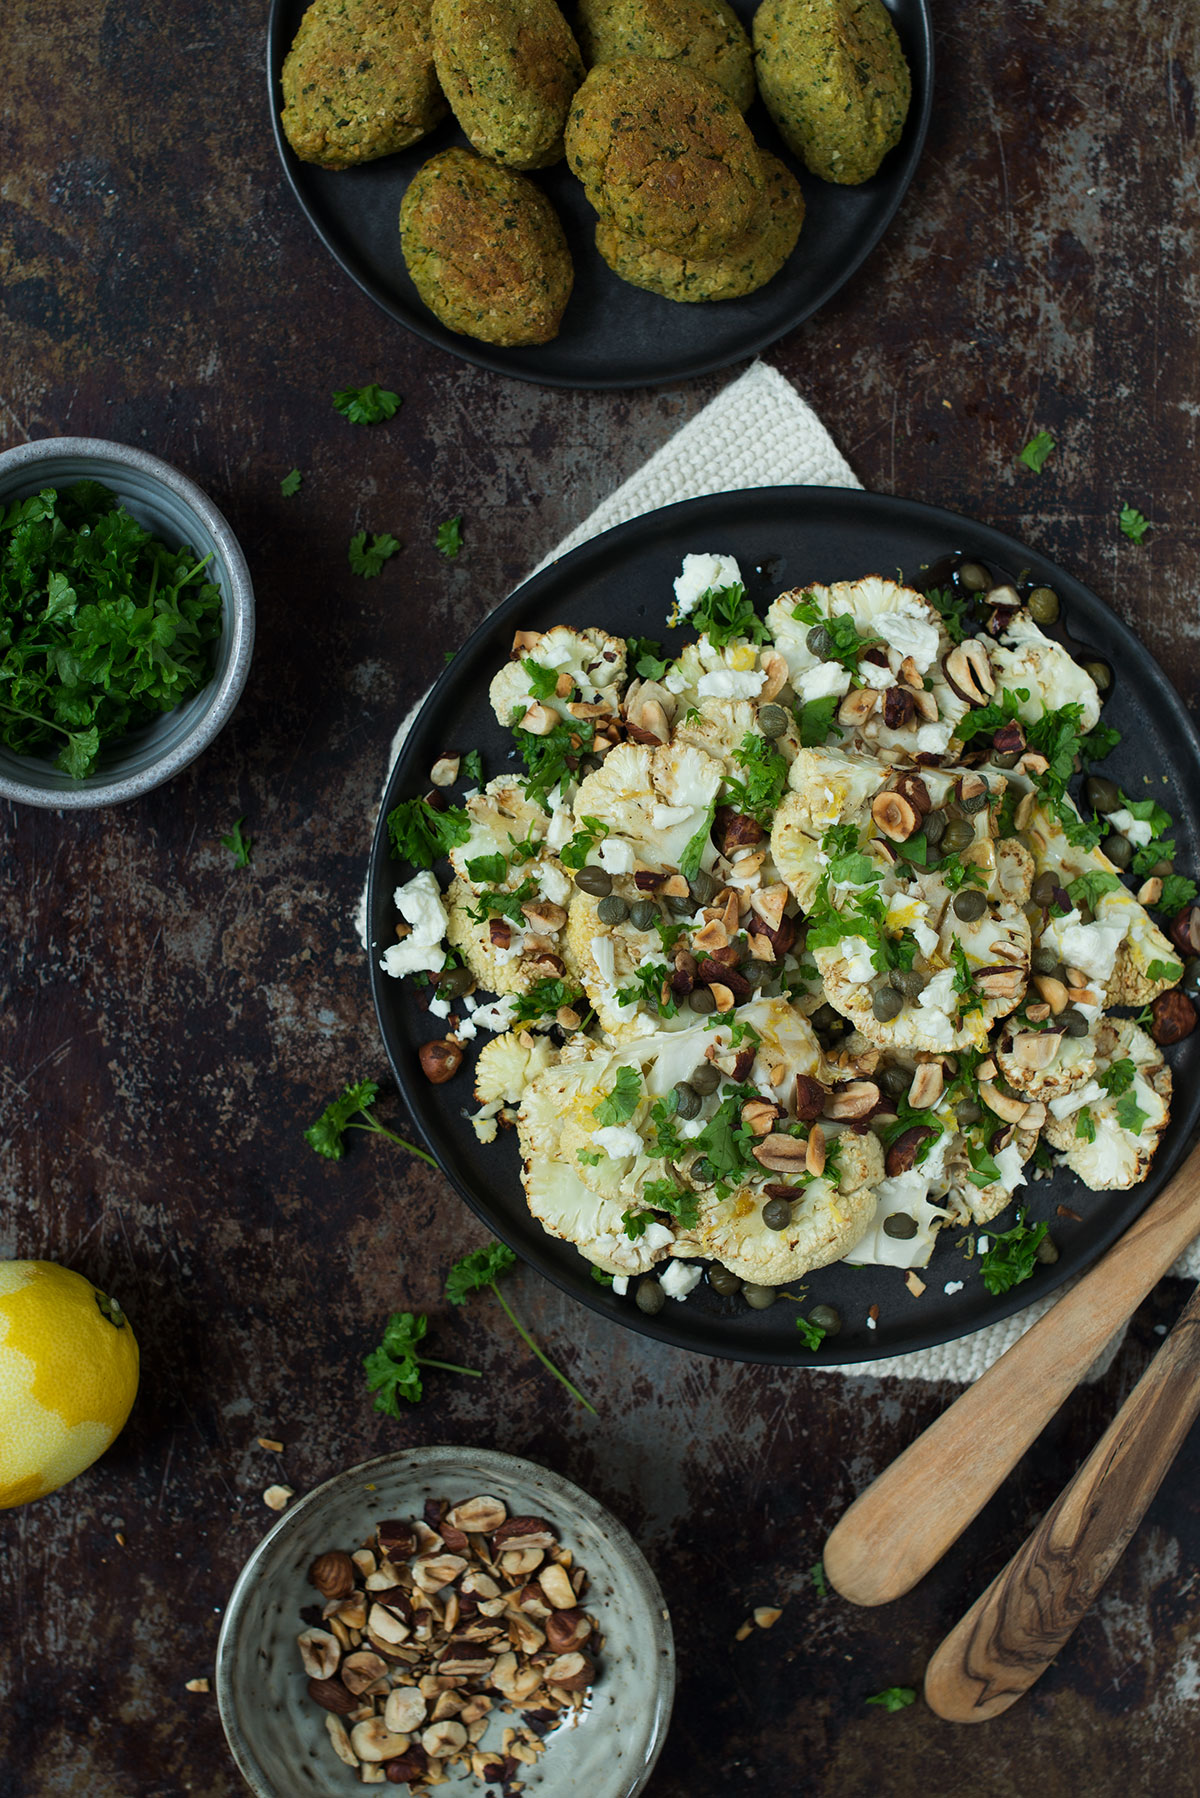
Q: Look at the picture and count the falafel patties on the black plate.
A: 7